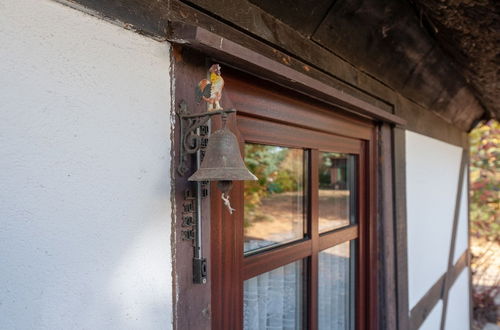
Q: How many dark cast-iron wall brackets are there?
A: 1